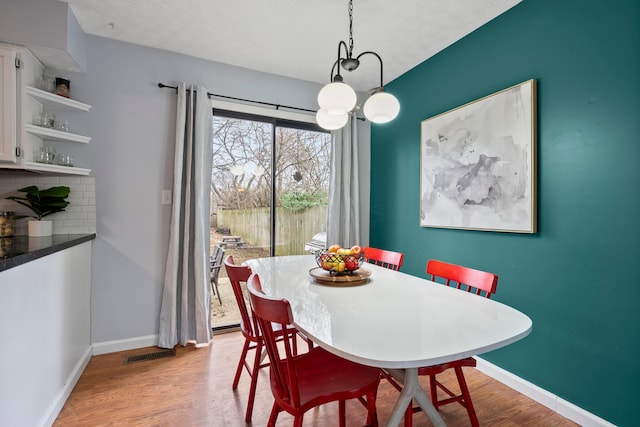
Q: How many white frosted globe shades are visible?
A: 3